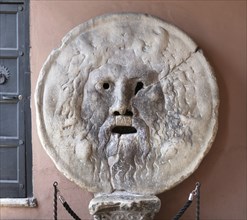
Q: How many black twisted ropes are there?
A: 2